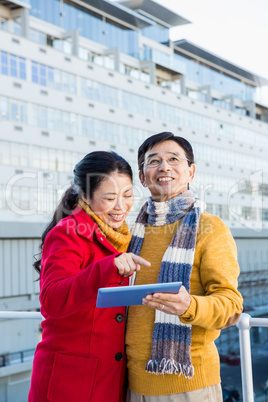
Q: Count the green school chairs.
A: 0